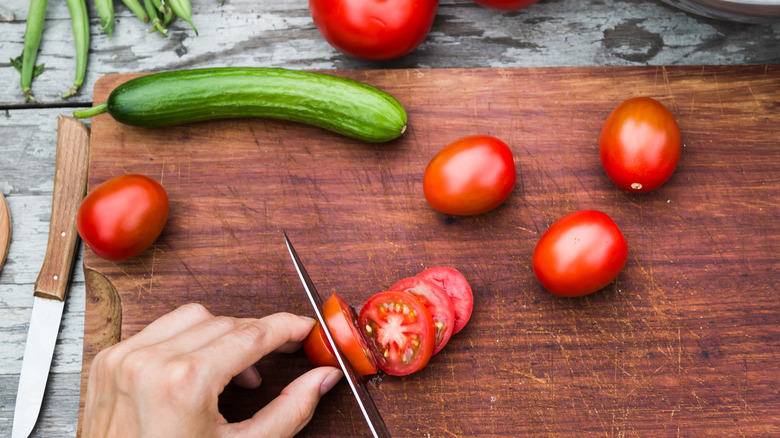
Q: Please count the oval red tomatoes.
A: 4